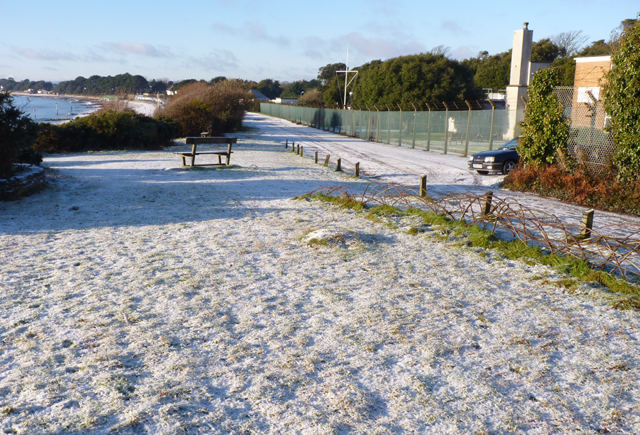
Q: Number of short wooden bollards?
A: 11